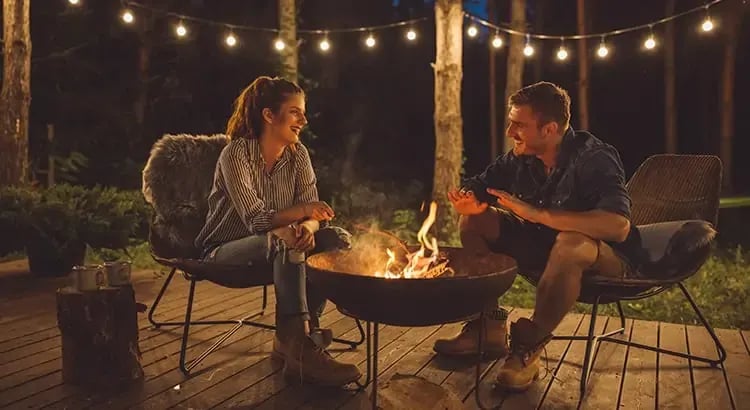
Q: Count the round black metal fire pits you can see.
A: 1